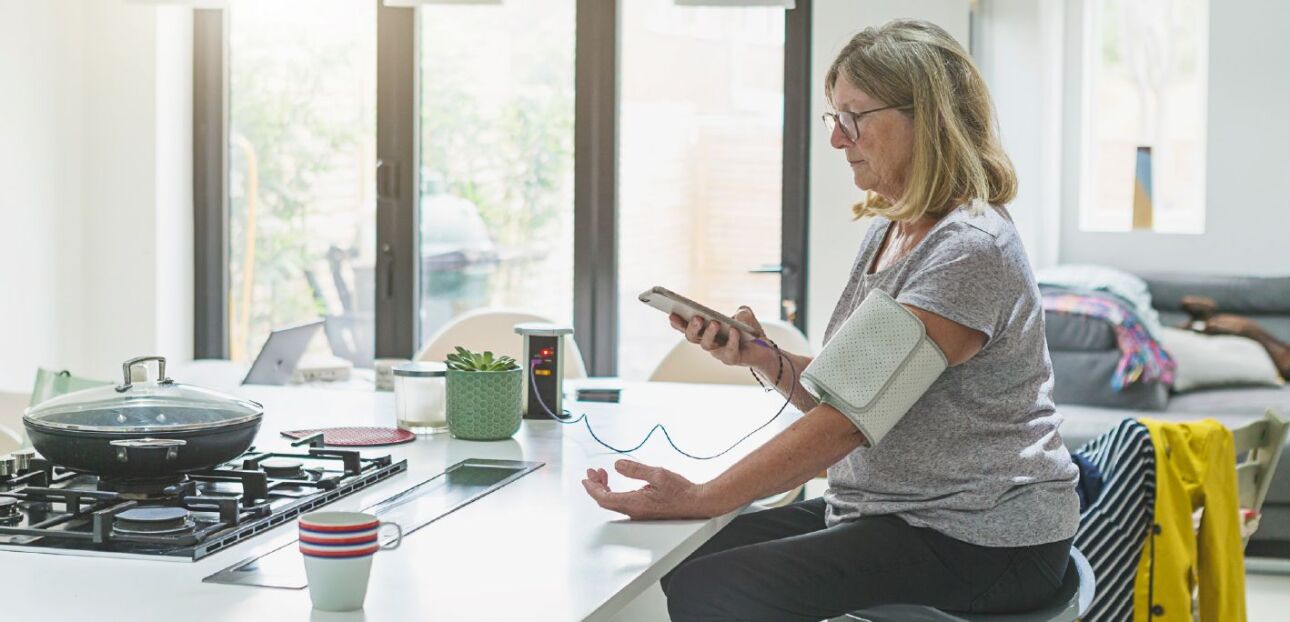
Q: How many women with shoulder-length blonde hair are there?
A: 1